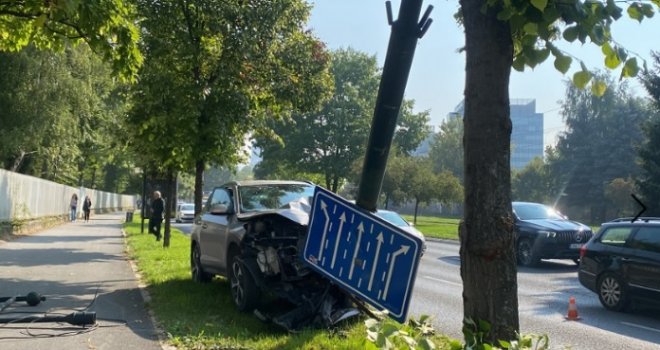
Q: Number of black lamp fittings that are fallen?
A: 2